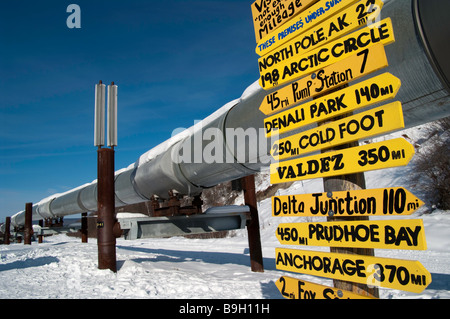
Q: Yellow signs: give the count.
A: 12